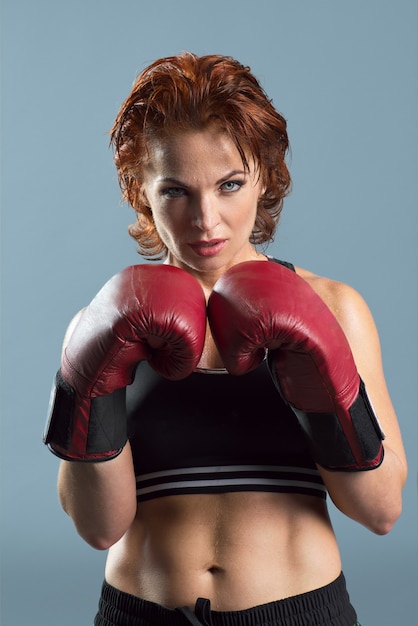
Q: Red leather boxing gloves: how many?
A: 2